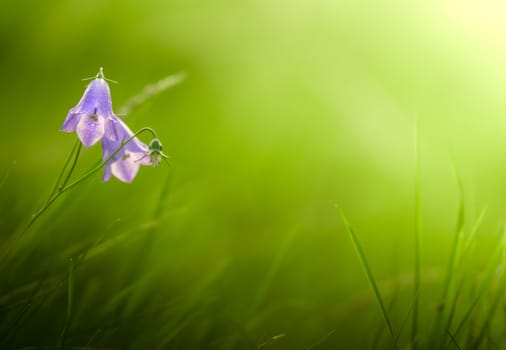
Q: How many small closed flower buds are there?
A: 1